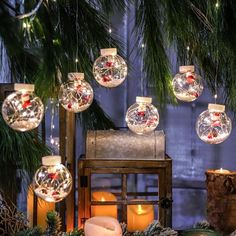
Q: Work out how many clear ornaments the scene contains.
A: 7